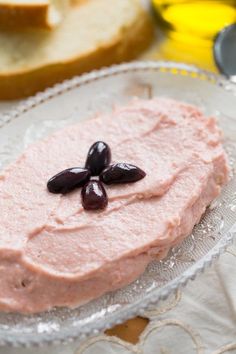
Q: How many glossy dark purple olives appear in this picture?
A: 4